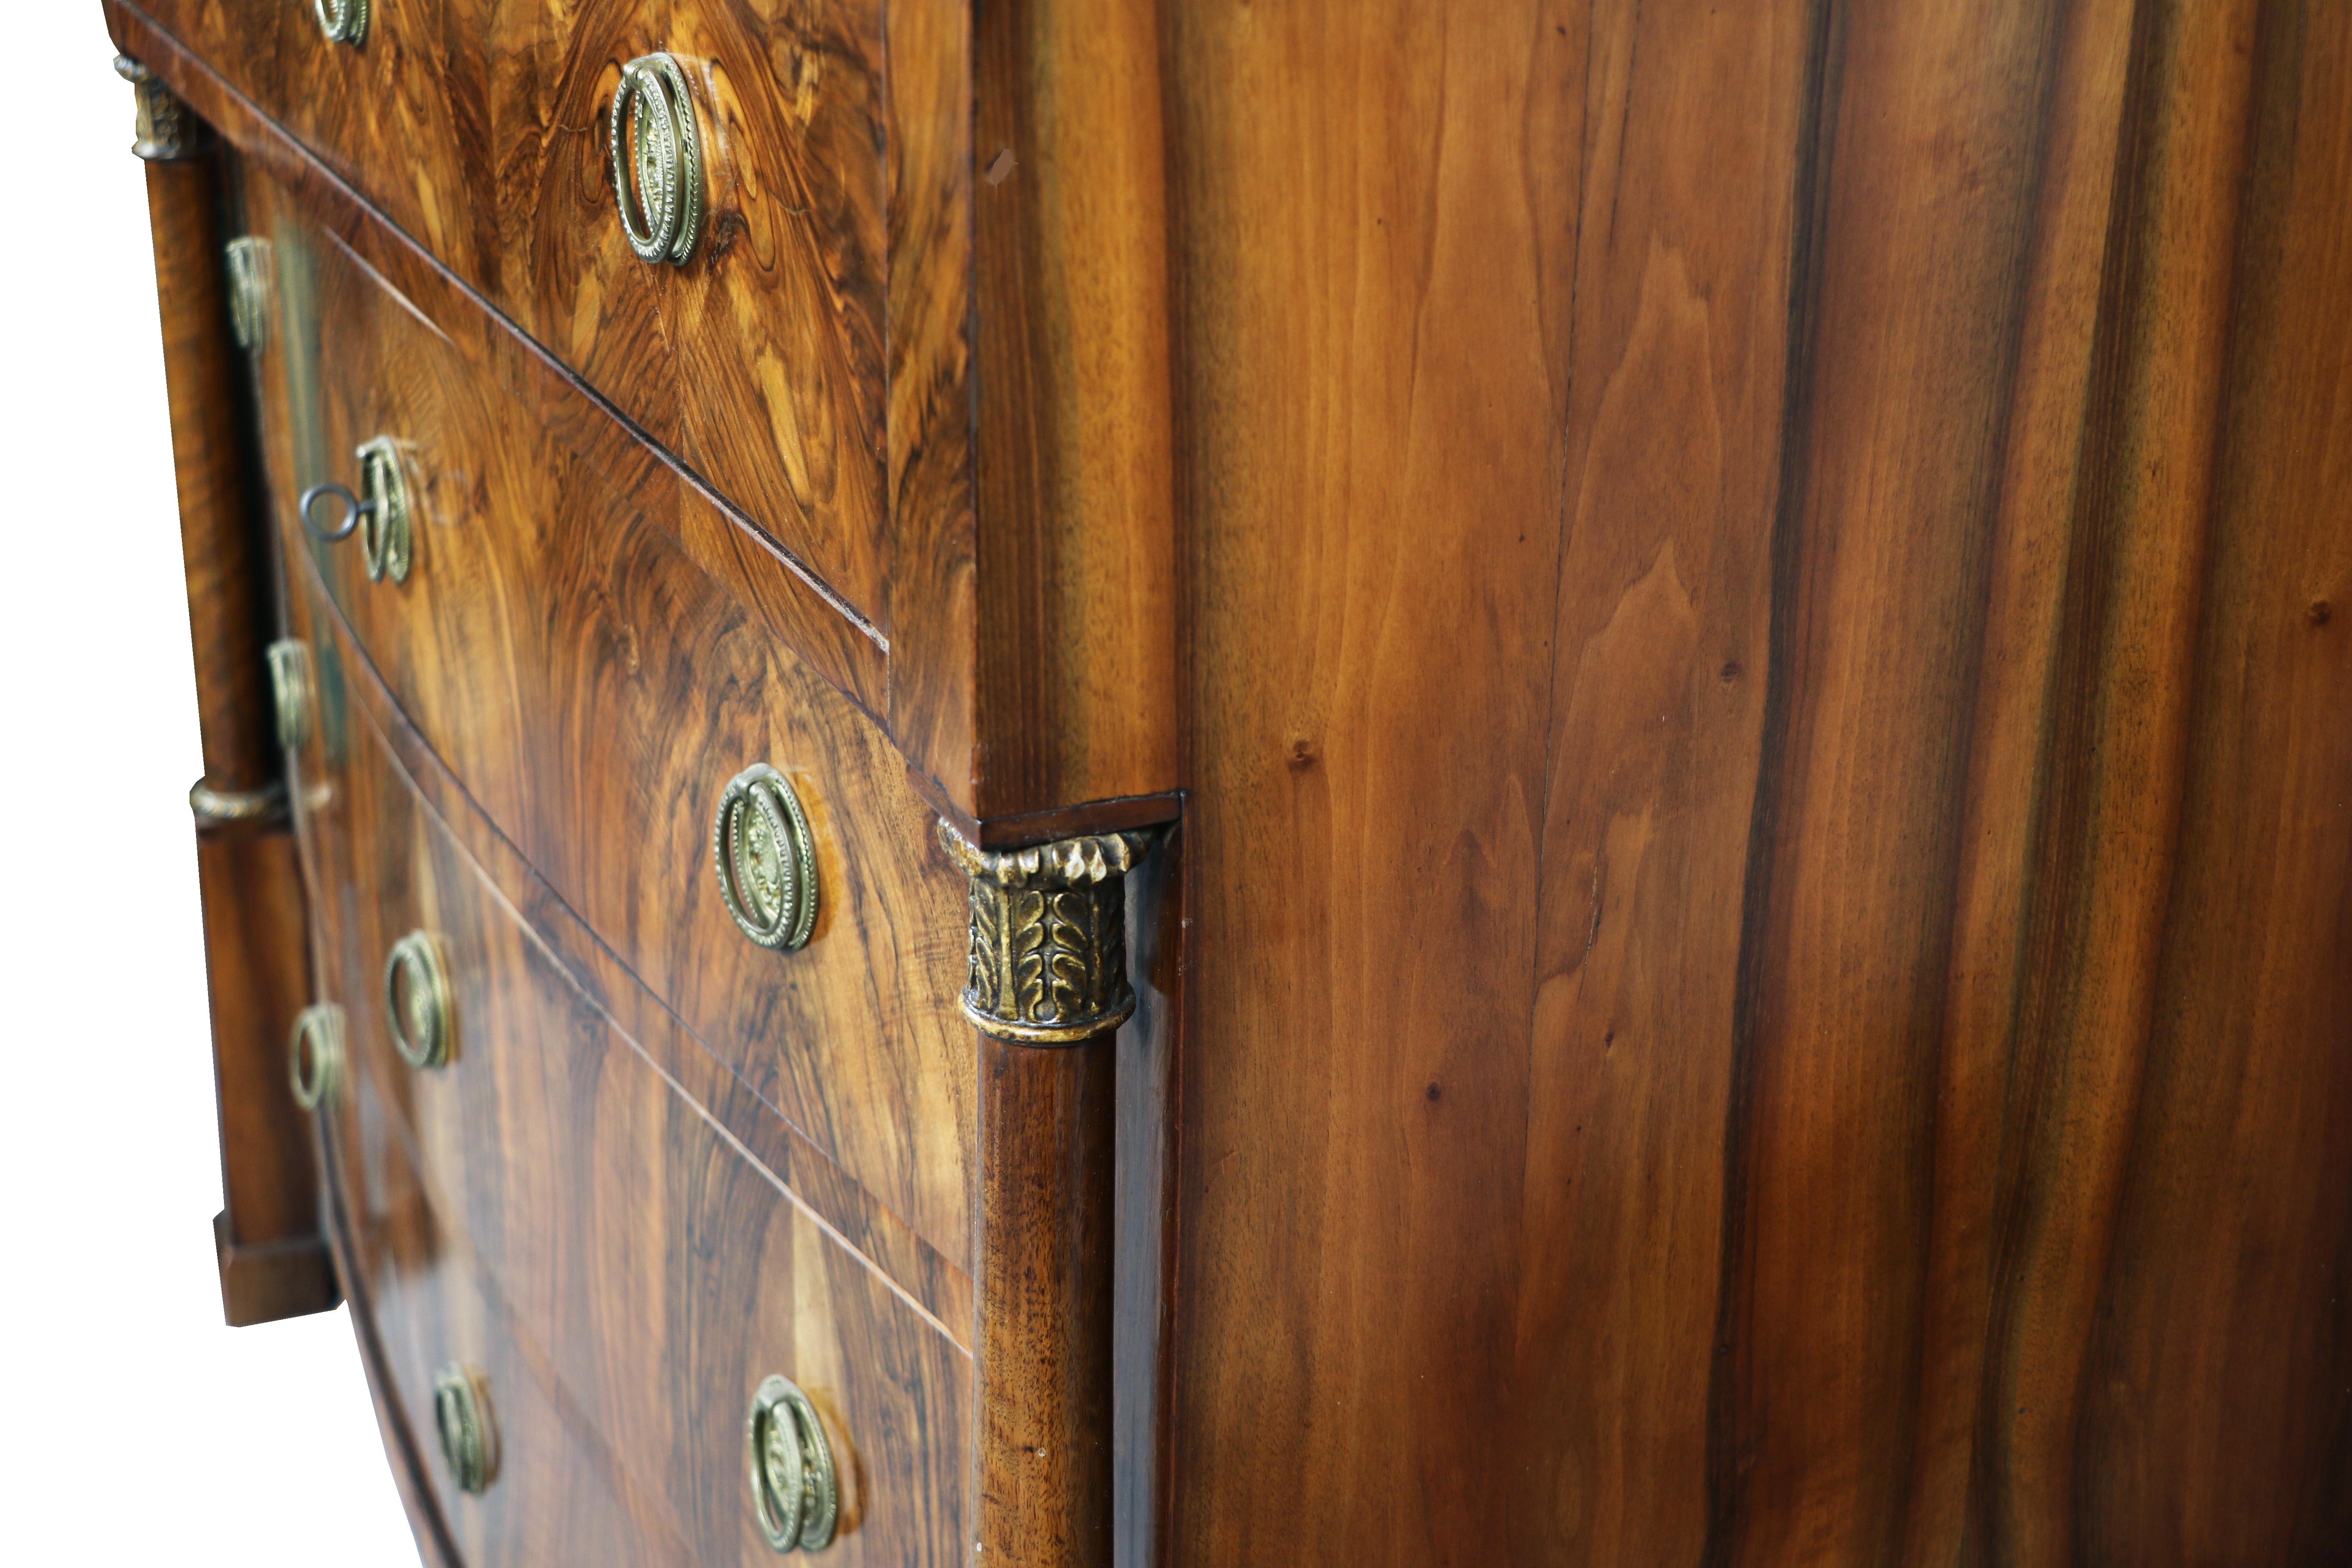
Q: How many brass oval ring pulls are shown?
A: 10